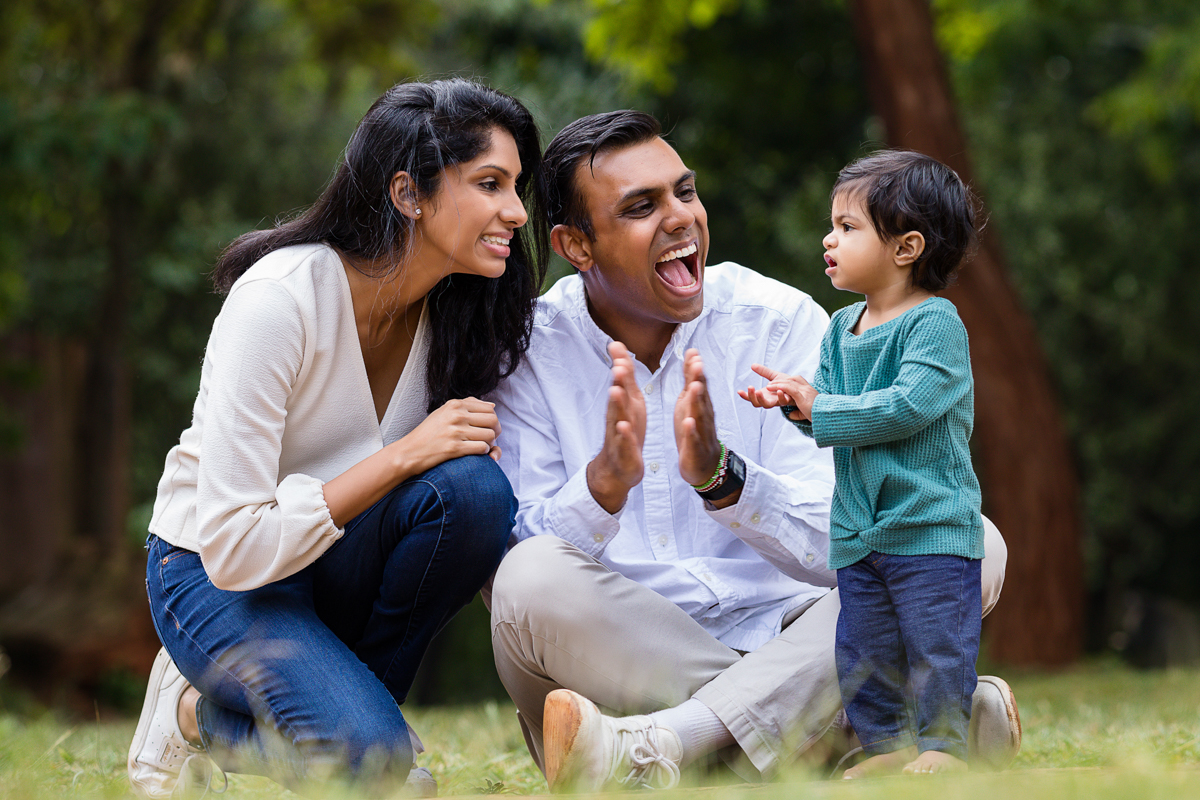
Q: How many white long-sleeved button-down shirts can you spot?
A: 1